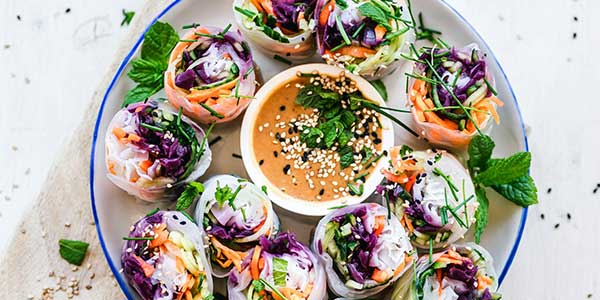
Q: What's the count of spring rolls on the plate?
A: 11